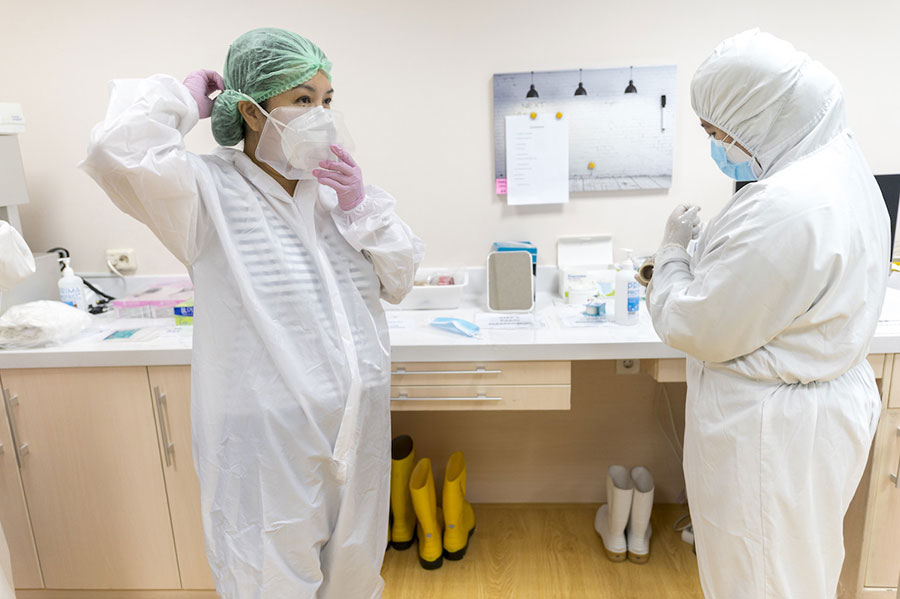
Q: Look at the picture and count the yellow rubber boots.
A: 3